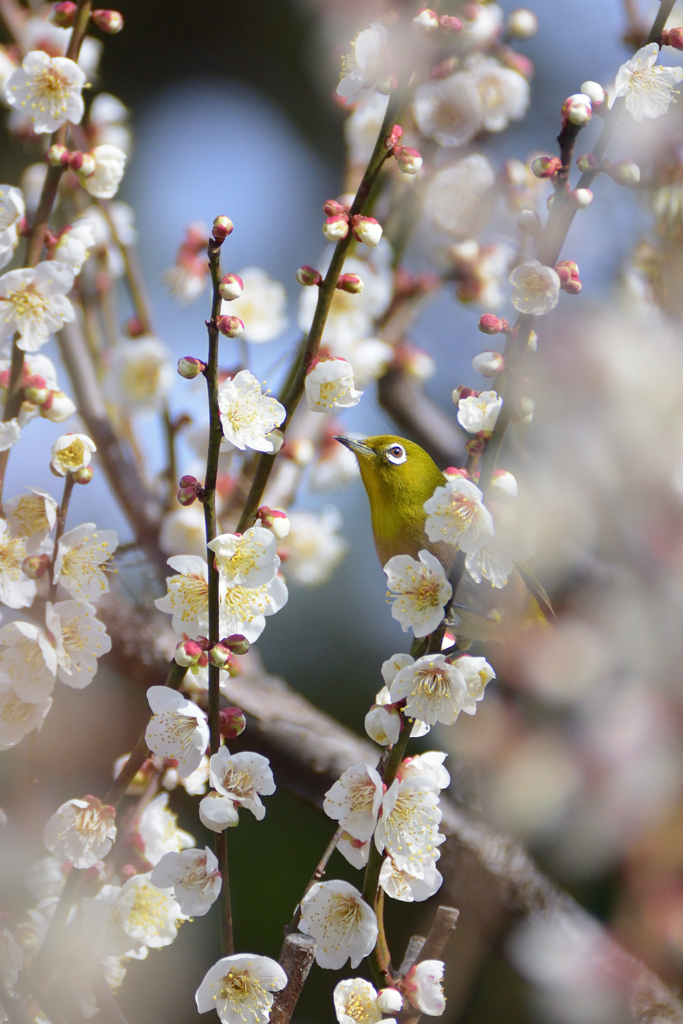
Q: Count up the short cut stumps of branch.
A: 3